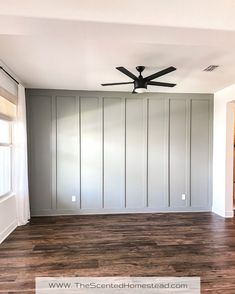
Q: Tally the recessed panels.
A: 8